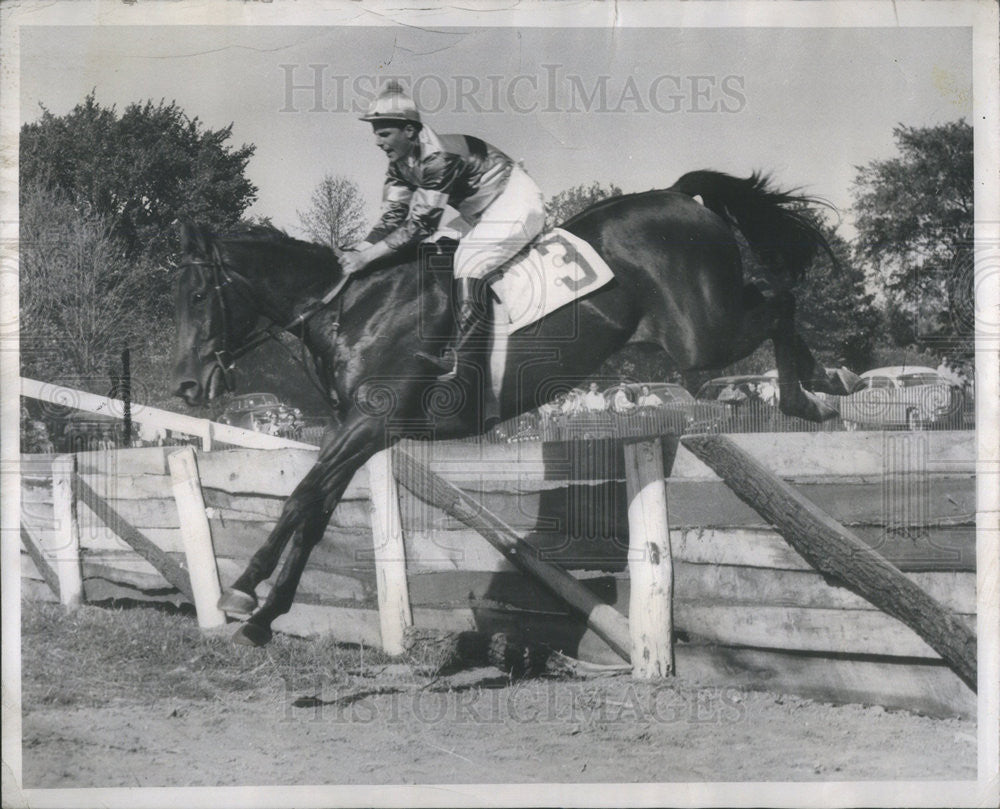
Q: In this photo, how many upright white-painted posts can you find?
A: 4